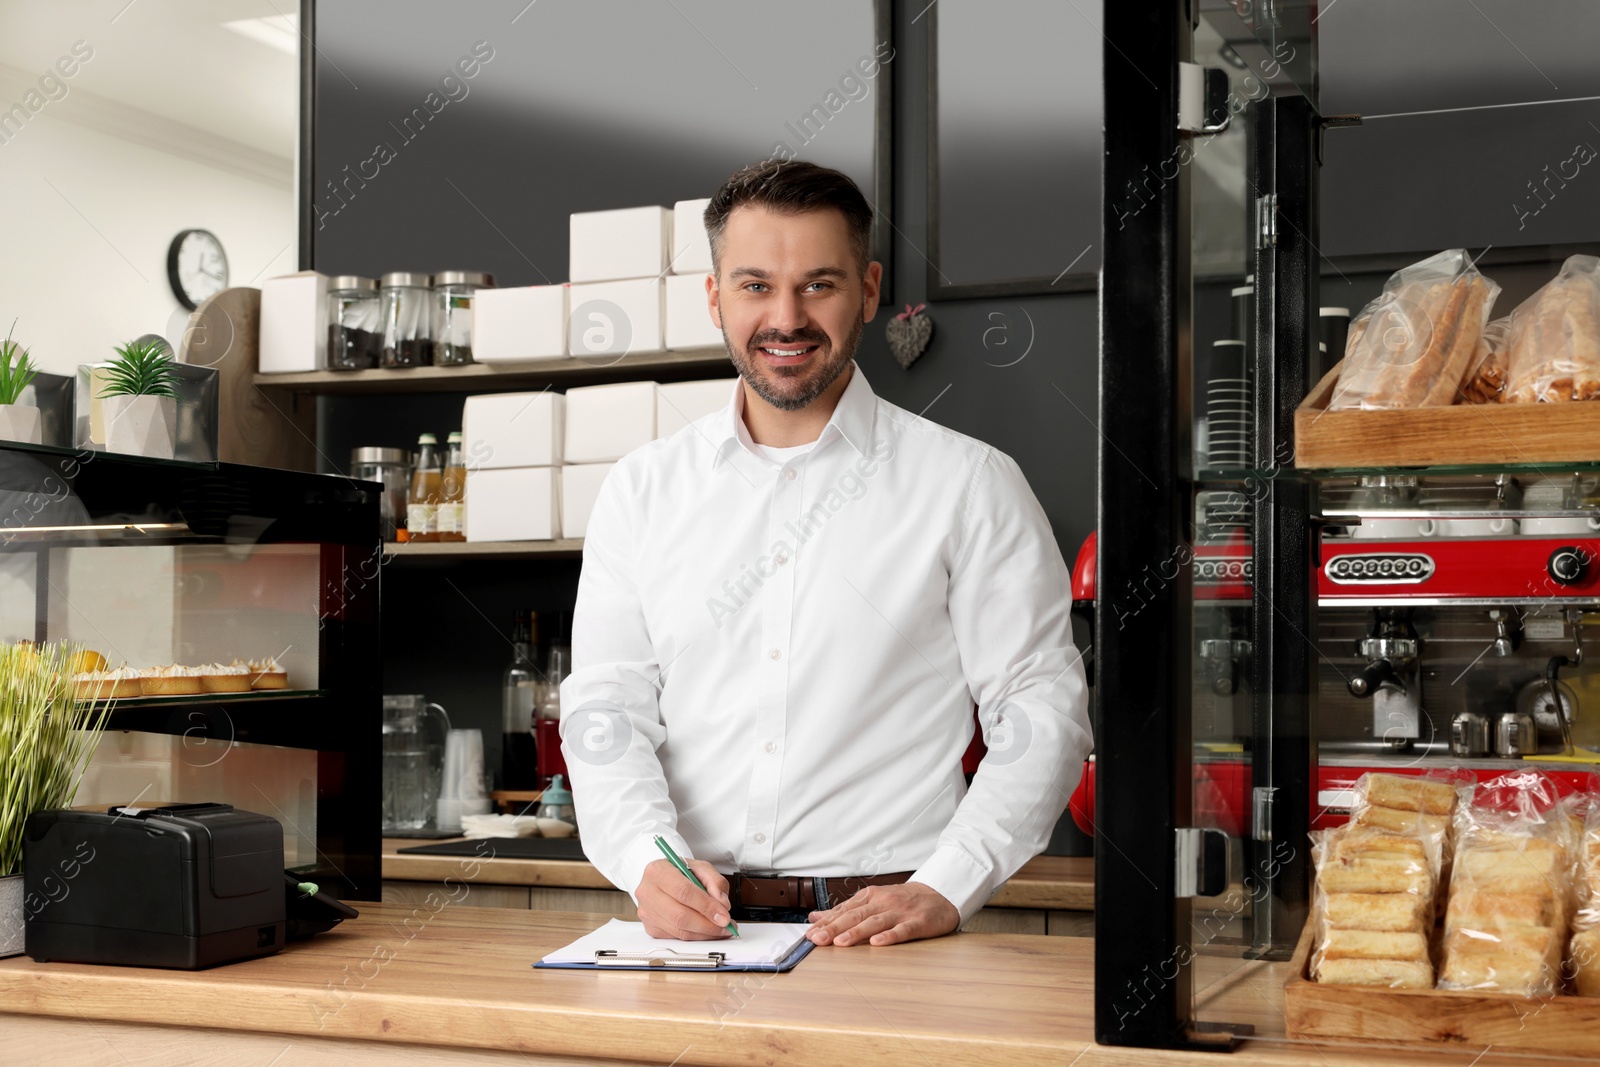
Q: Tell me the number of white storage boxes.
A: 11